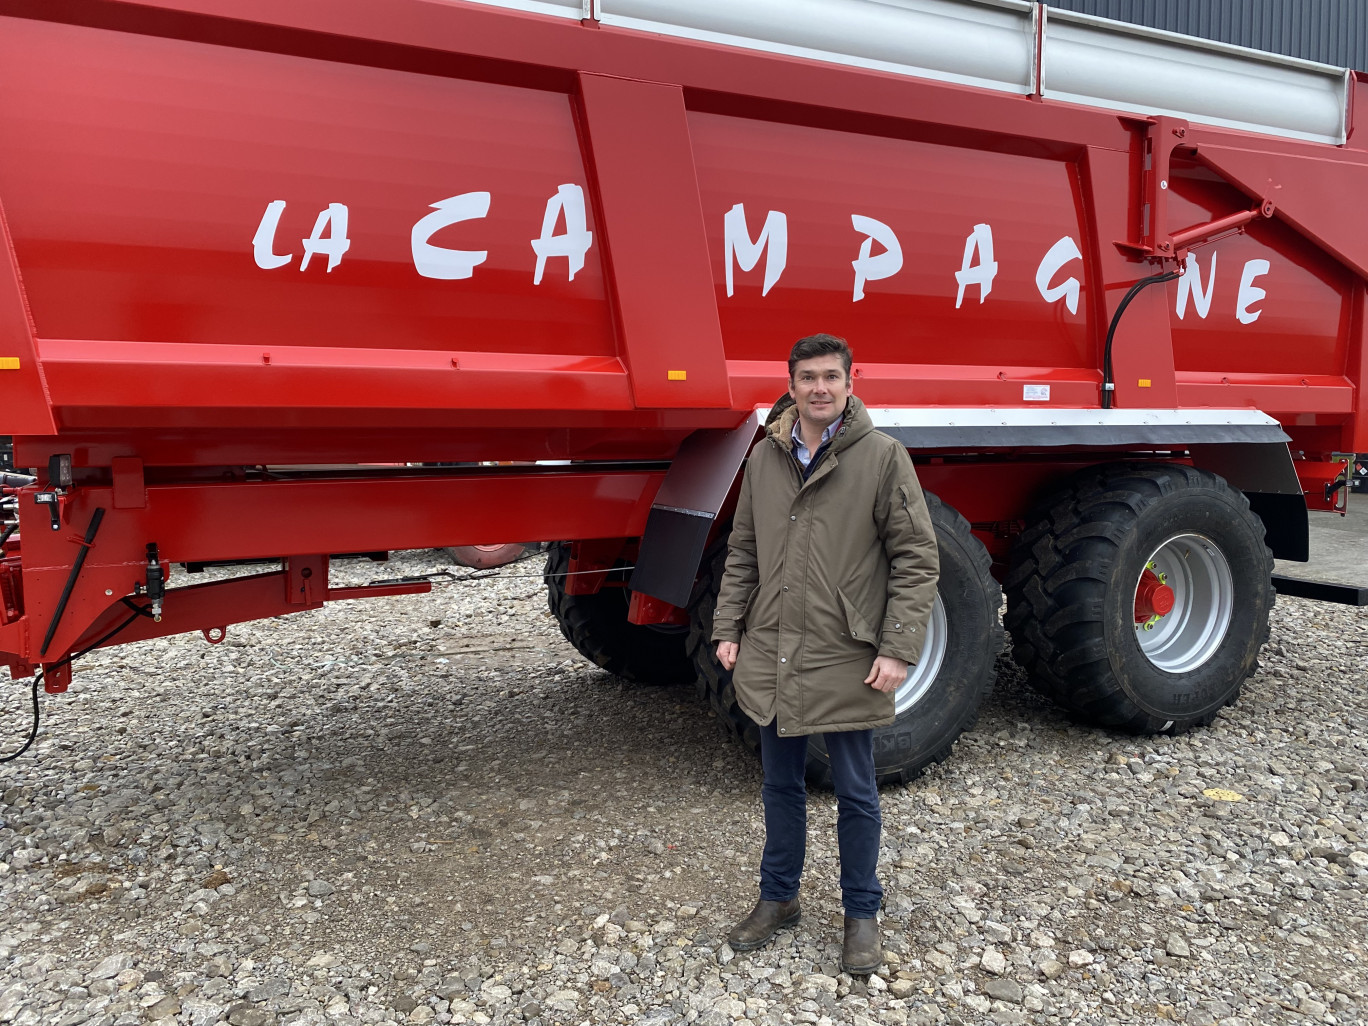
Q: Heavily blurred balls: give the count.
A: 0